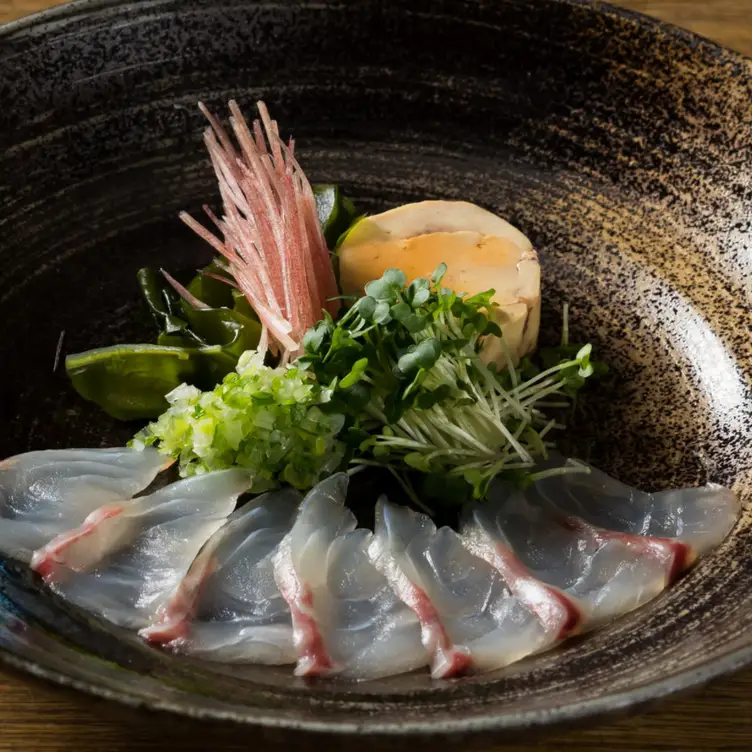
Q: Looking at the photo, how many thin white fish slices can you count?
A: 7